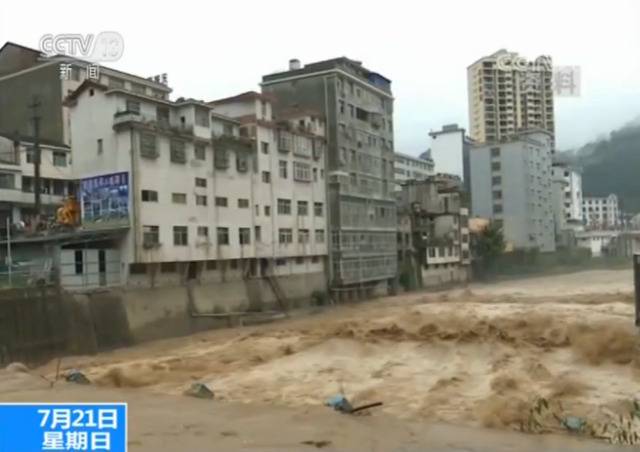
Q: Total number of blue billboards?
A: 1